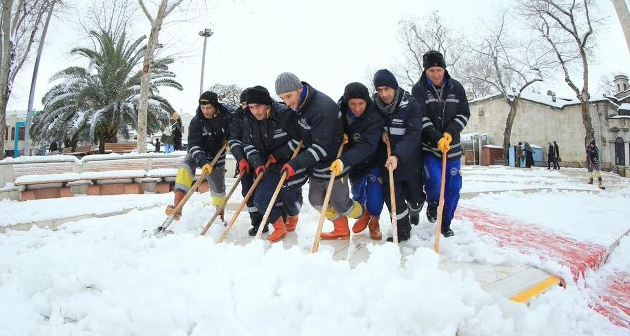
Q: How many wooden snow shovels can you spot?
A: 7